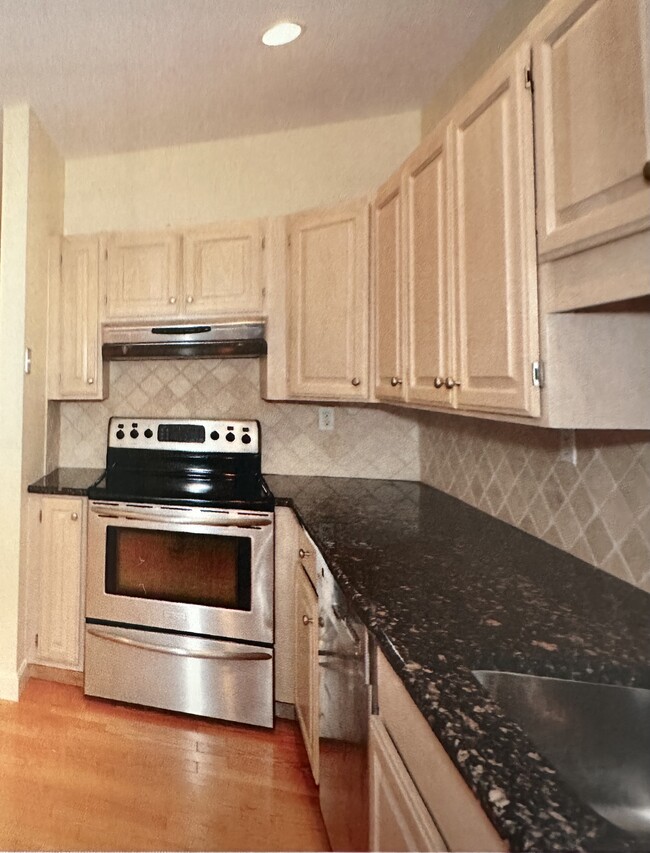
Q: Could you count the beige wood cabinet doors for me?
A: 11